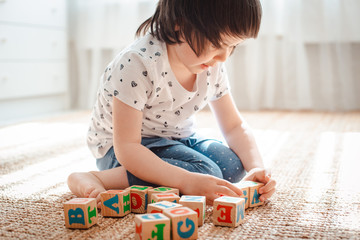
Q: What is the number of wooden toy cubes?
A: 12